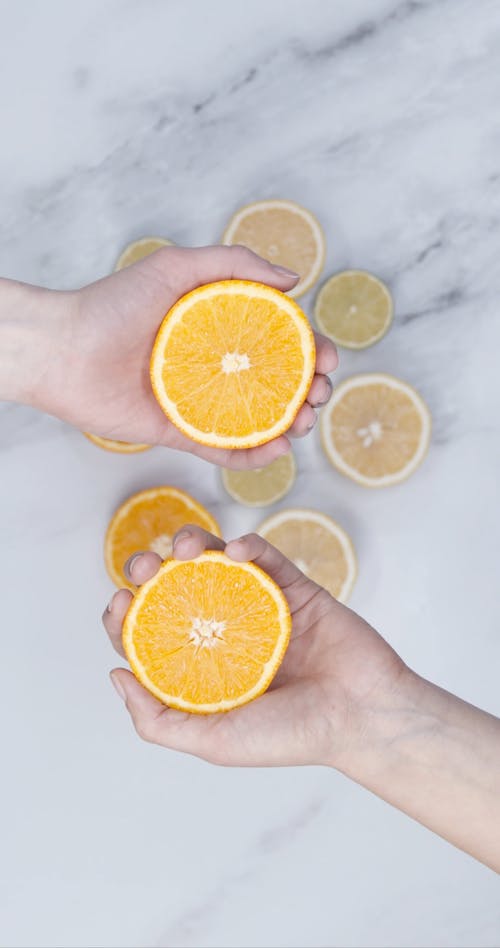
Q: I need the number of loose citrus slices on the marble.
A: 8